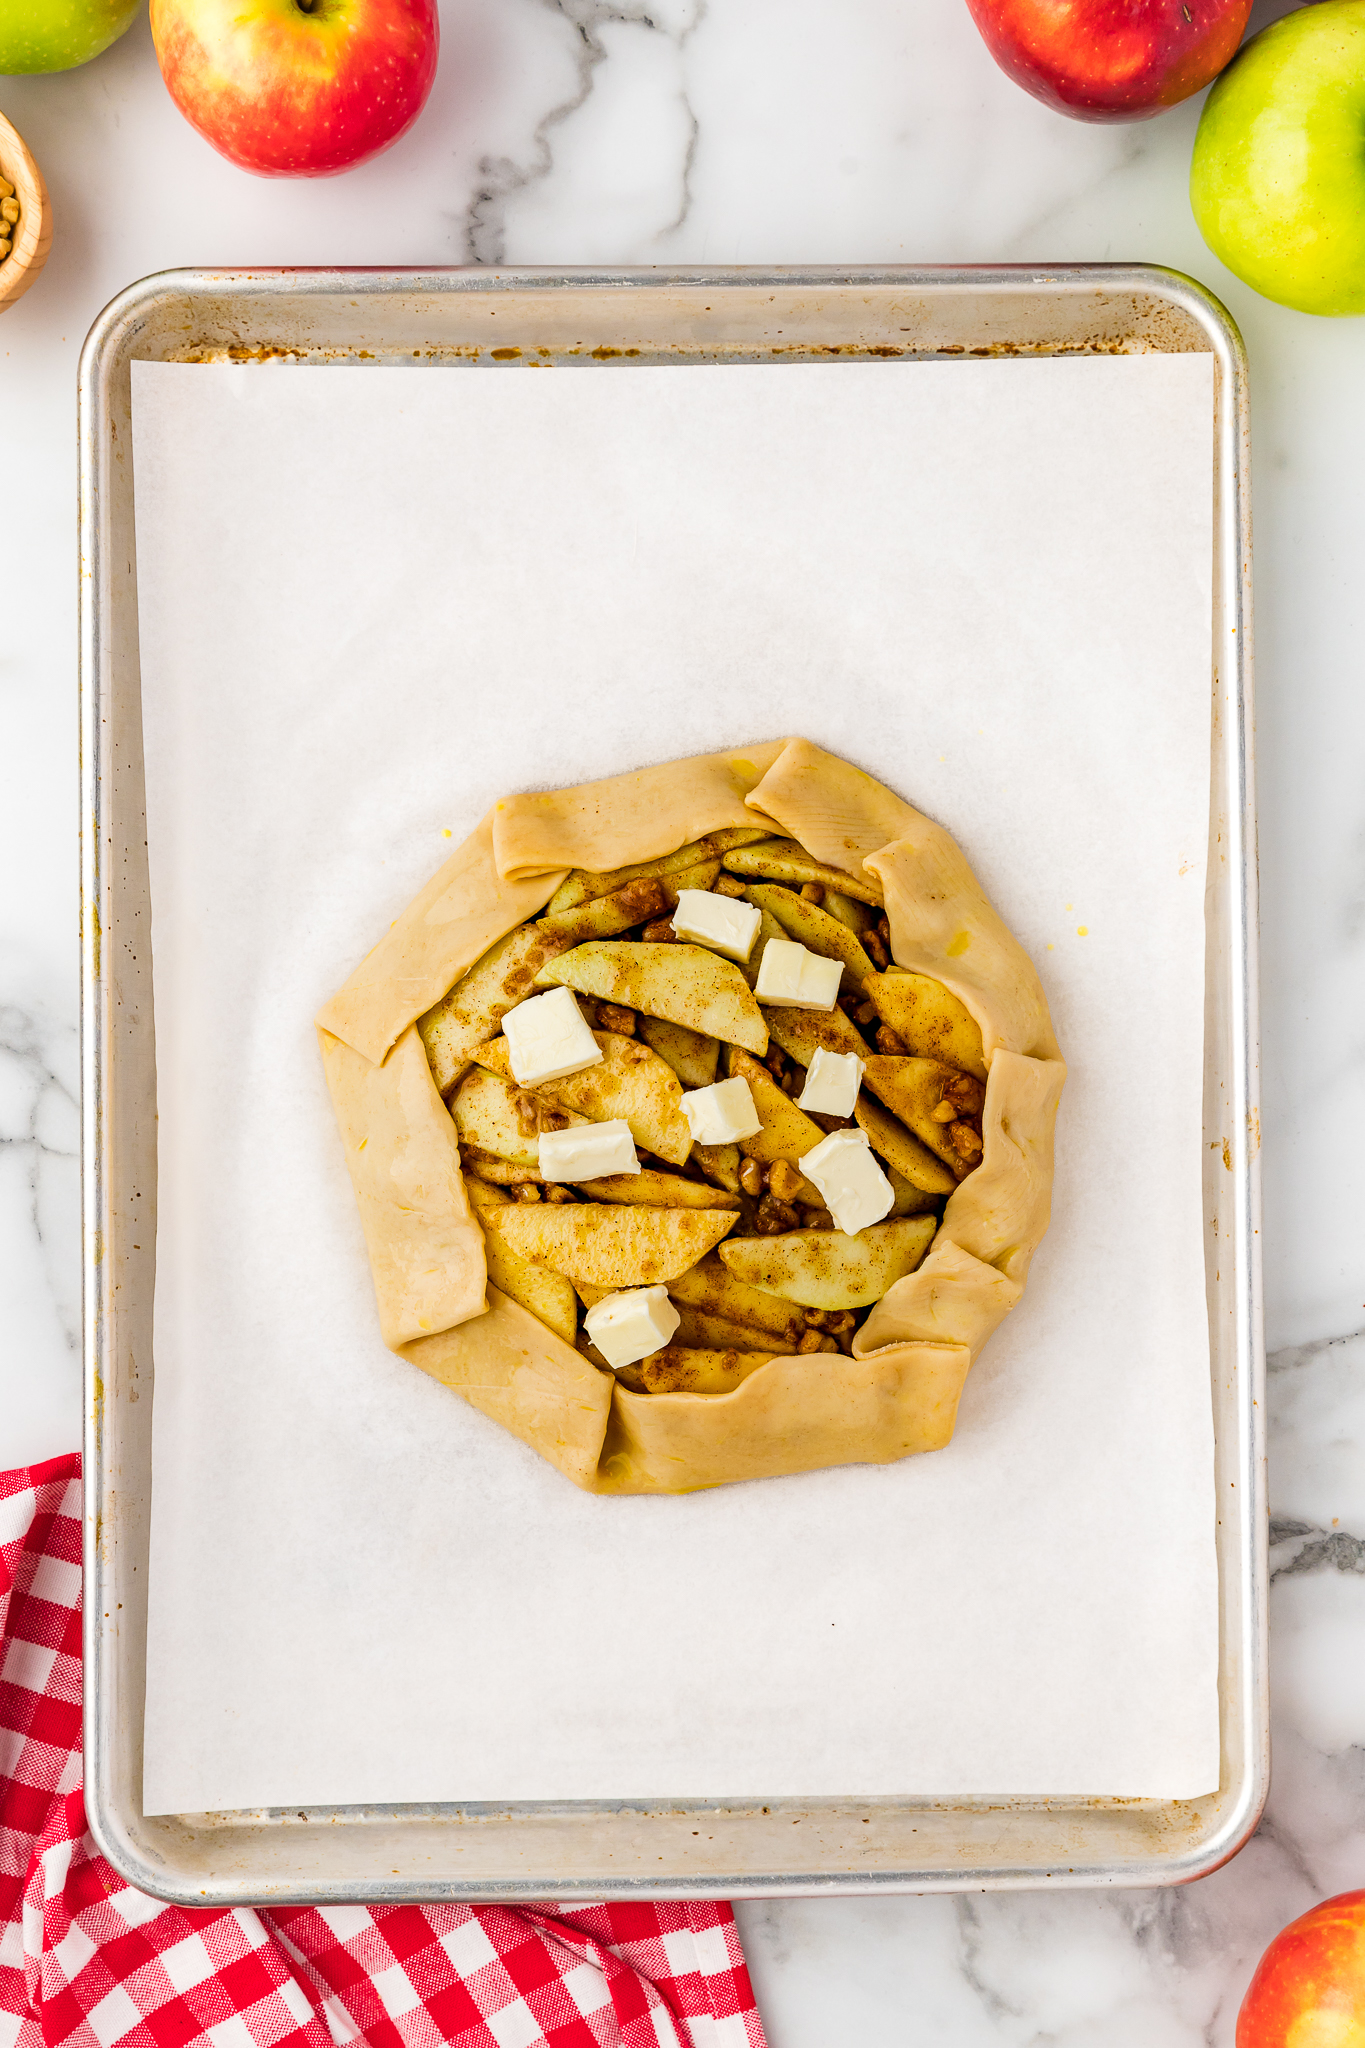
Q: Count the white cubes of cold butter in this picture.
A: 8